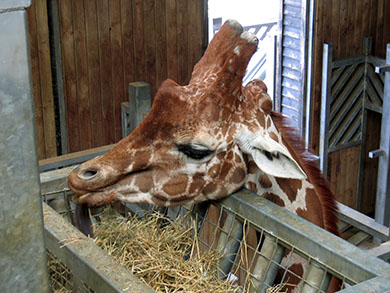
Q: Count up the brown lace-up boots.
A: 0